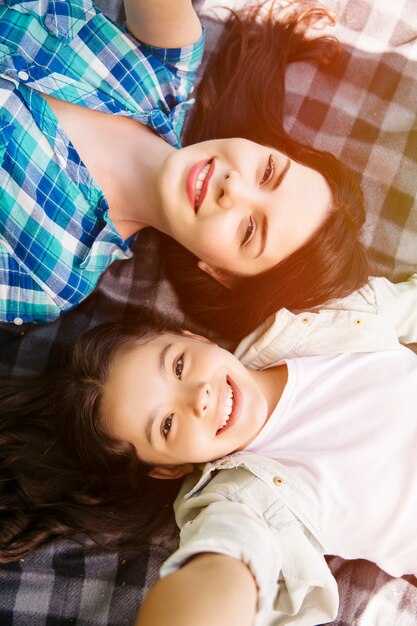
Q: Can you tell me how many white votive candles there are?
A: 0